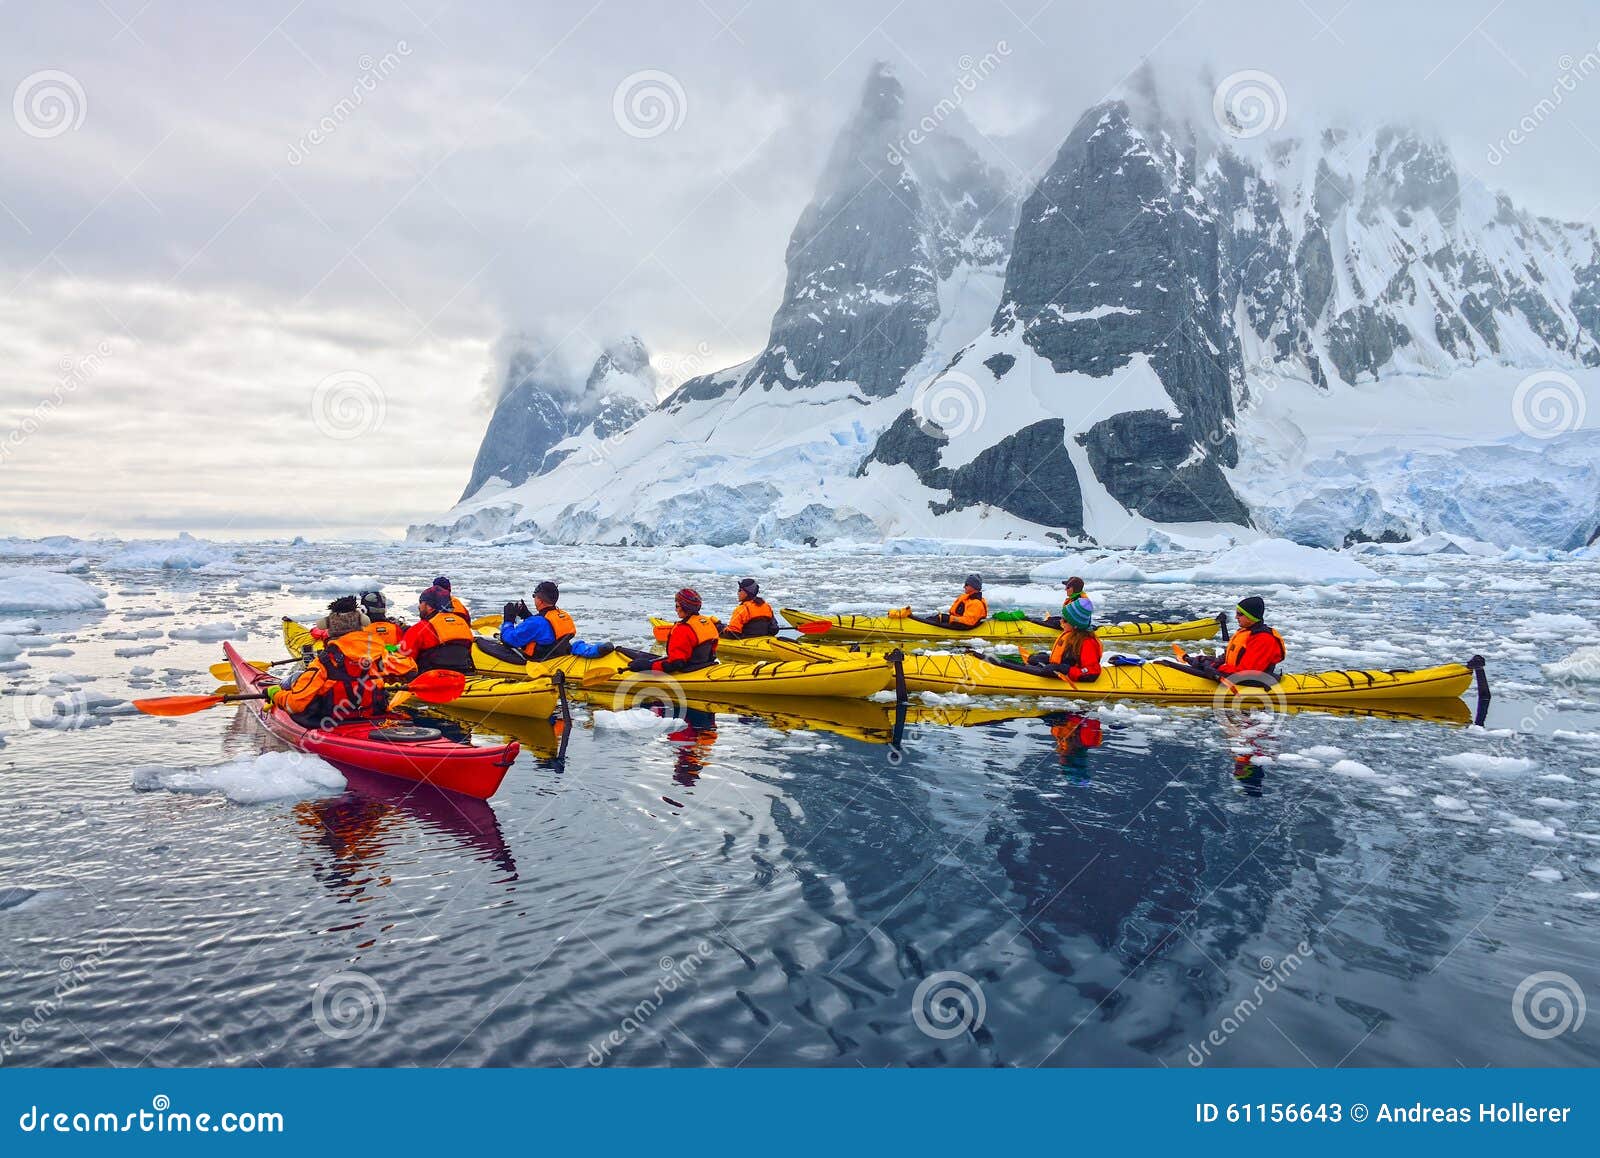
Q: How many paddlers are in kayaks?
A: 11